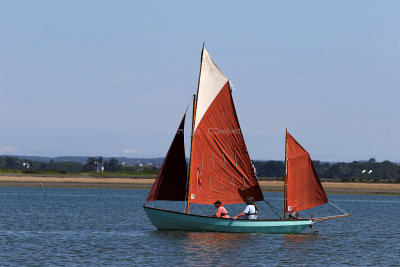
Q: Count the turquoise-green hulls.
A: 1